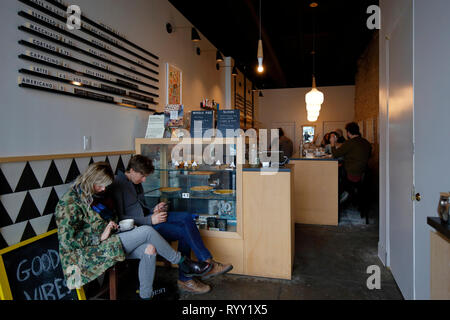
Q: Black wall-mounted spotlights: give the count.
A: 5